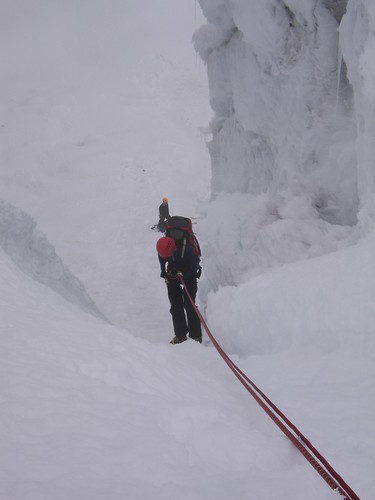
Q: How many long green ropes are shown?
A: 0